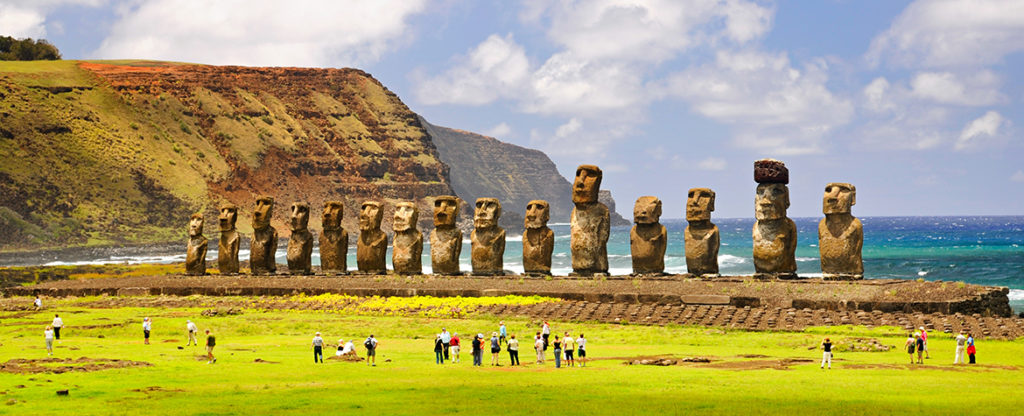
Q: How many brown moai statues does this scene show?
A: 15